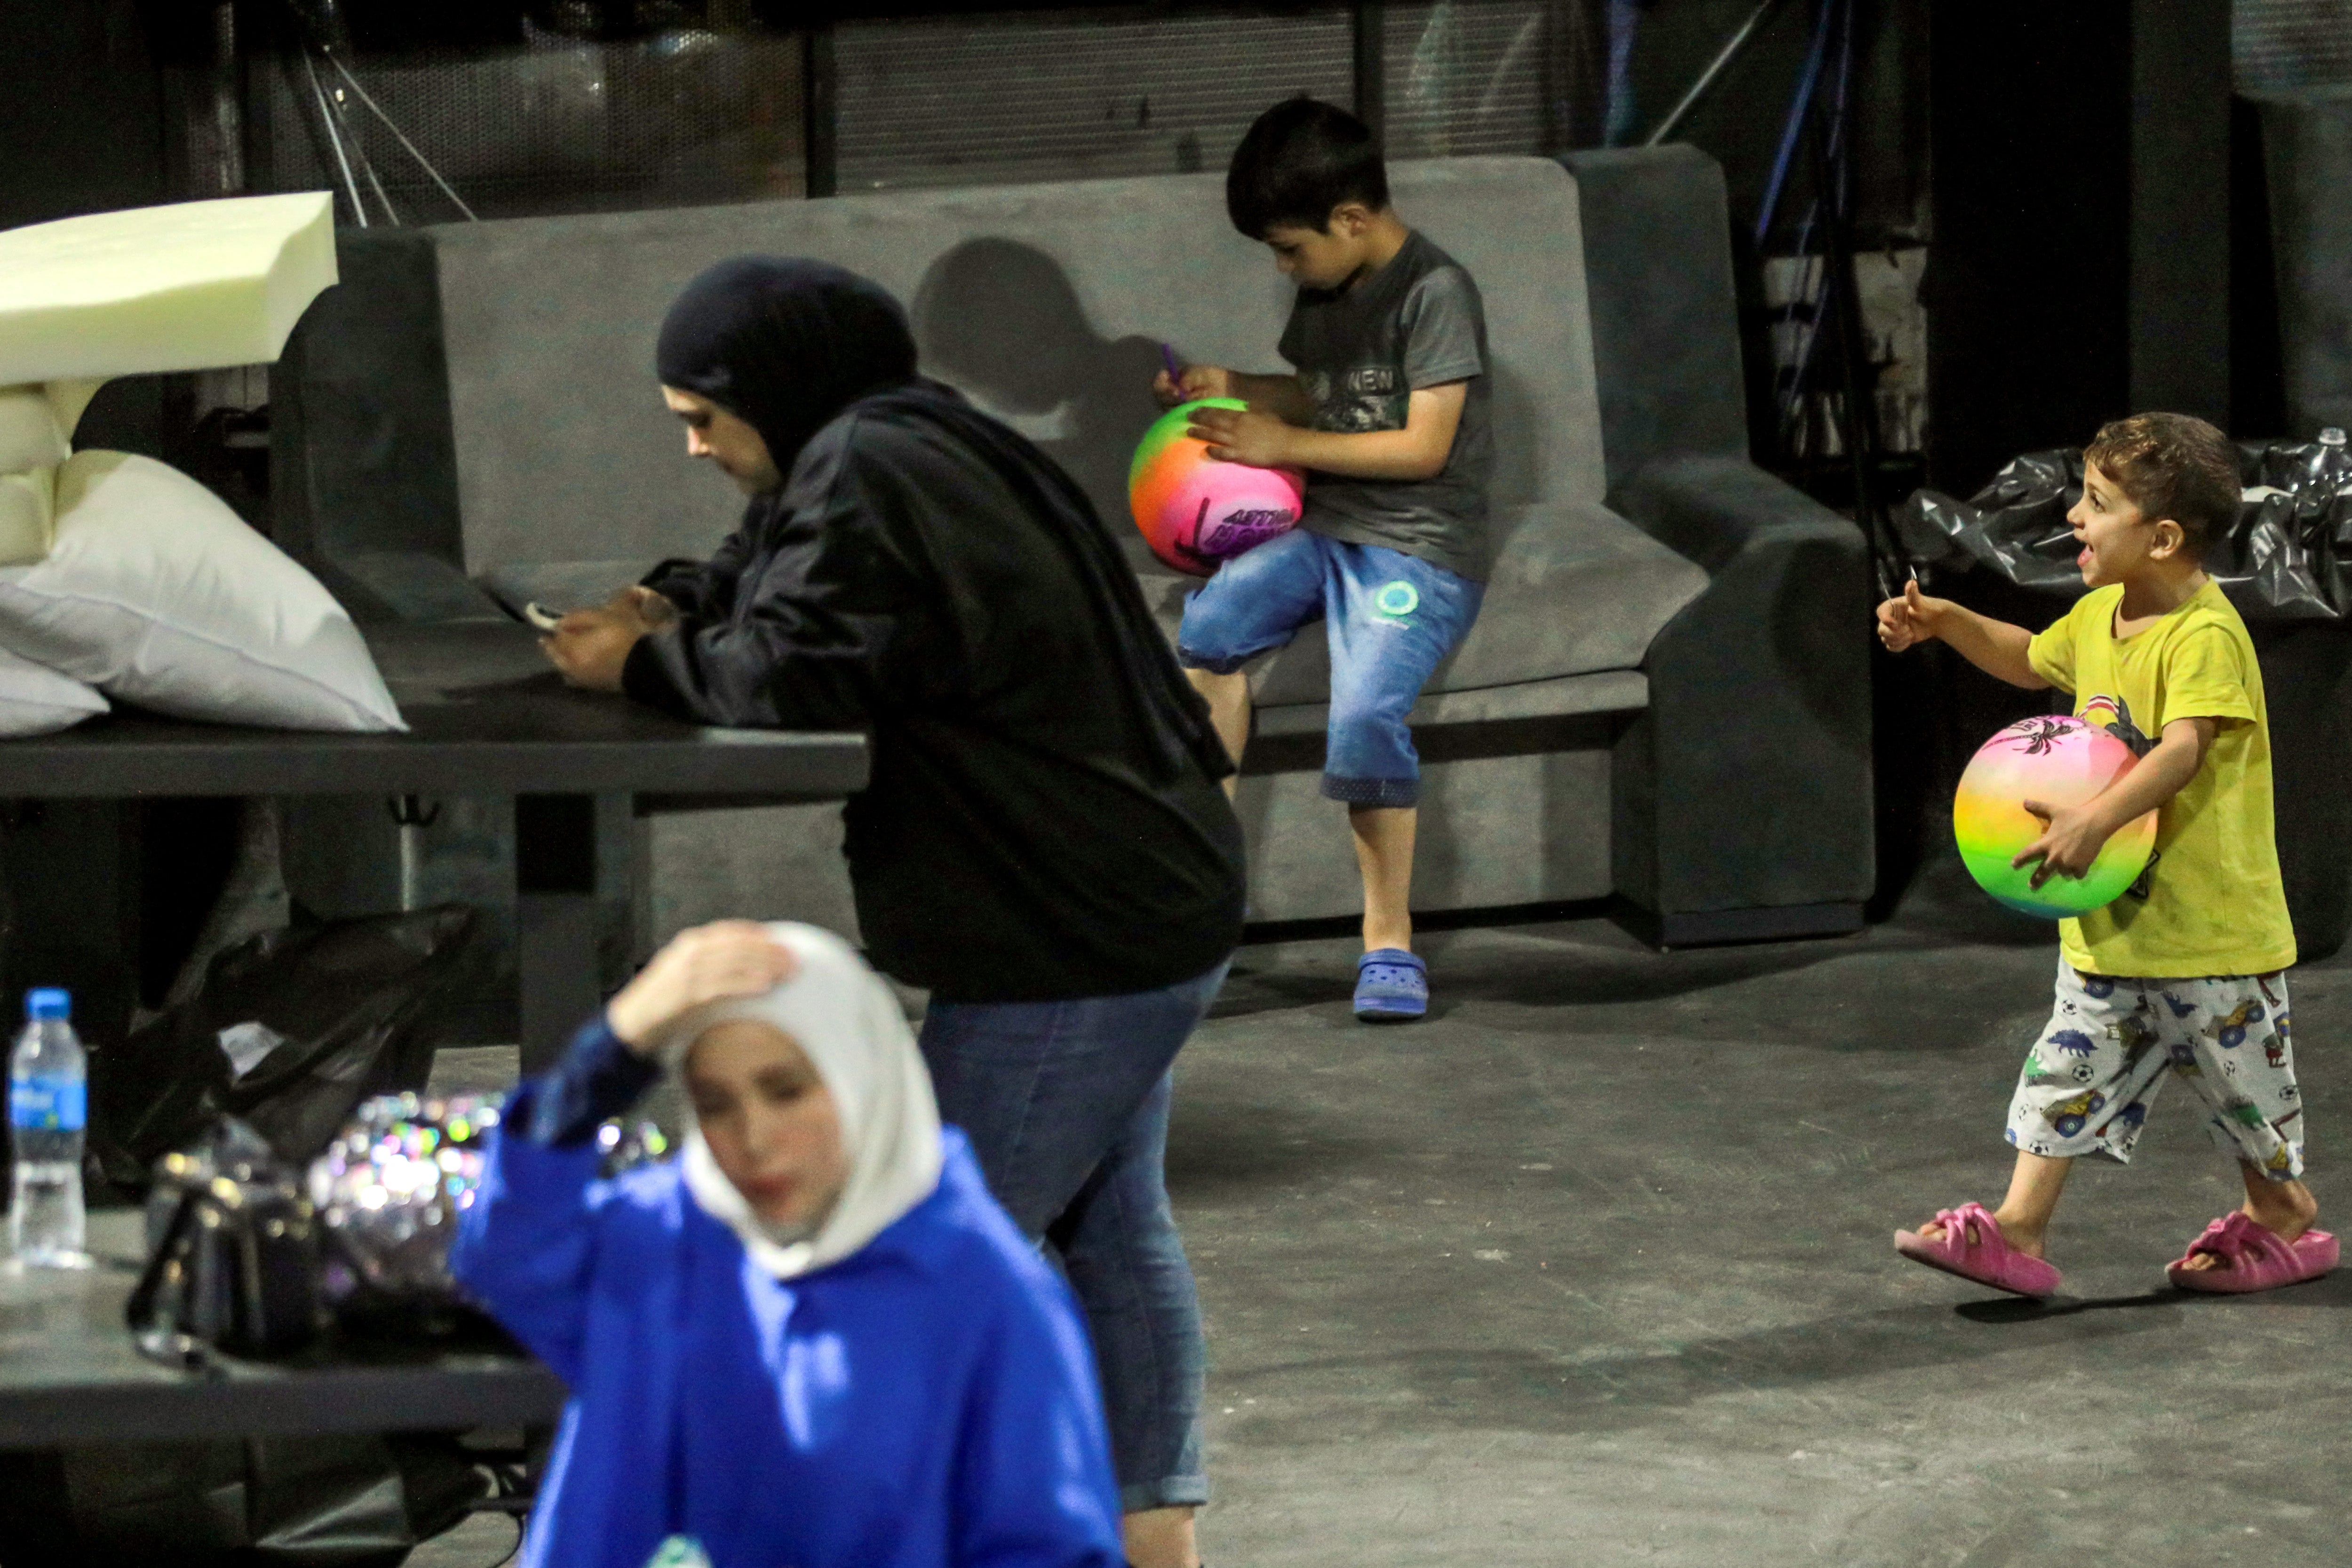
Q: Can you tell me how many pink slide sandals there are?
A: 2